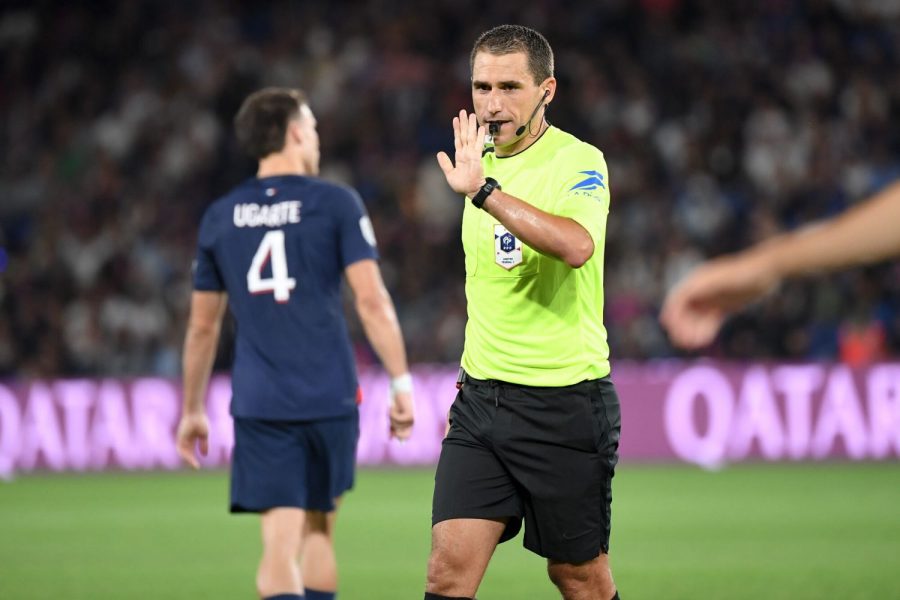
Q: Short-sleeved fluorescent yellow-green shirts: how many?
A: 1